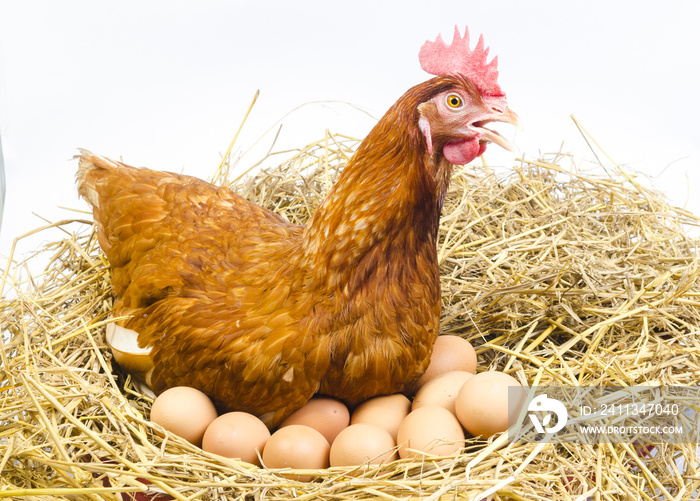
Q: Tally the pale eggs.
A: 10